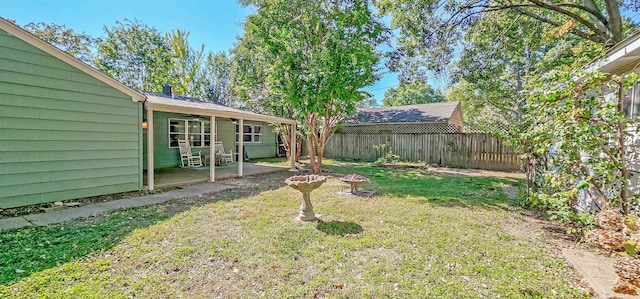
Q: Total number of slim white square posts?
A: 4